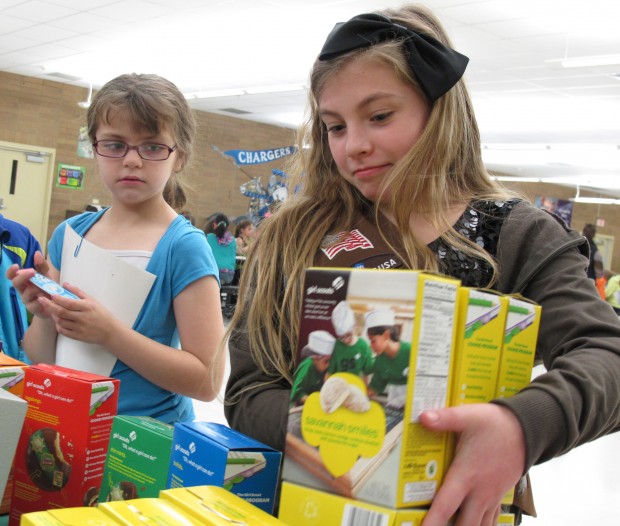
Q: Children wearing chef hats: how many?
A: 3